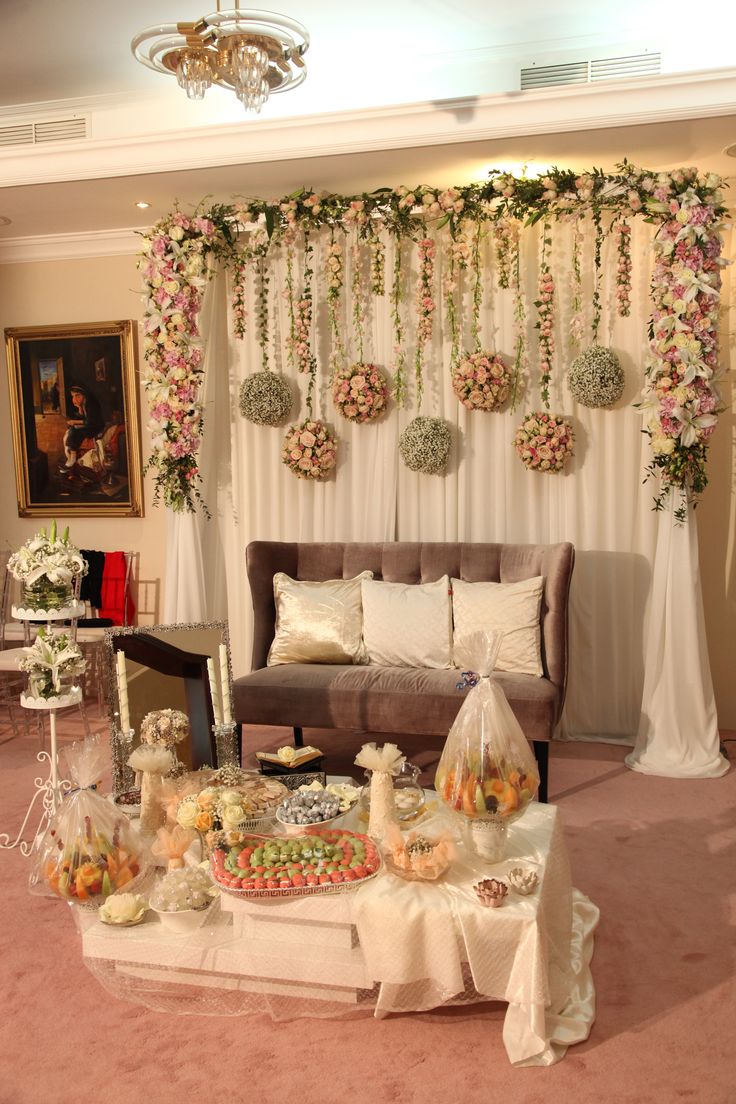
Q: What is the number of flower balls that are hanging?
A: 7